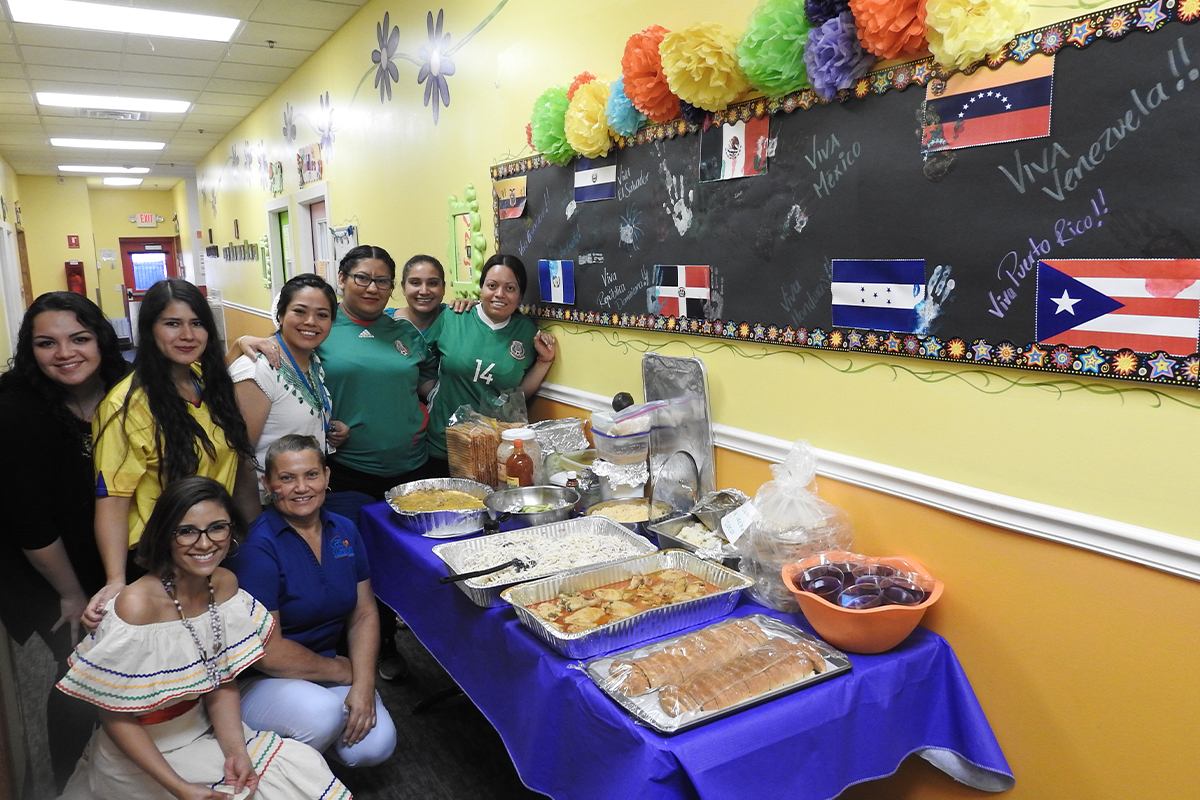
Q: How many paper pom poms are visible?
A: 13